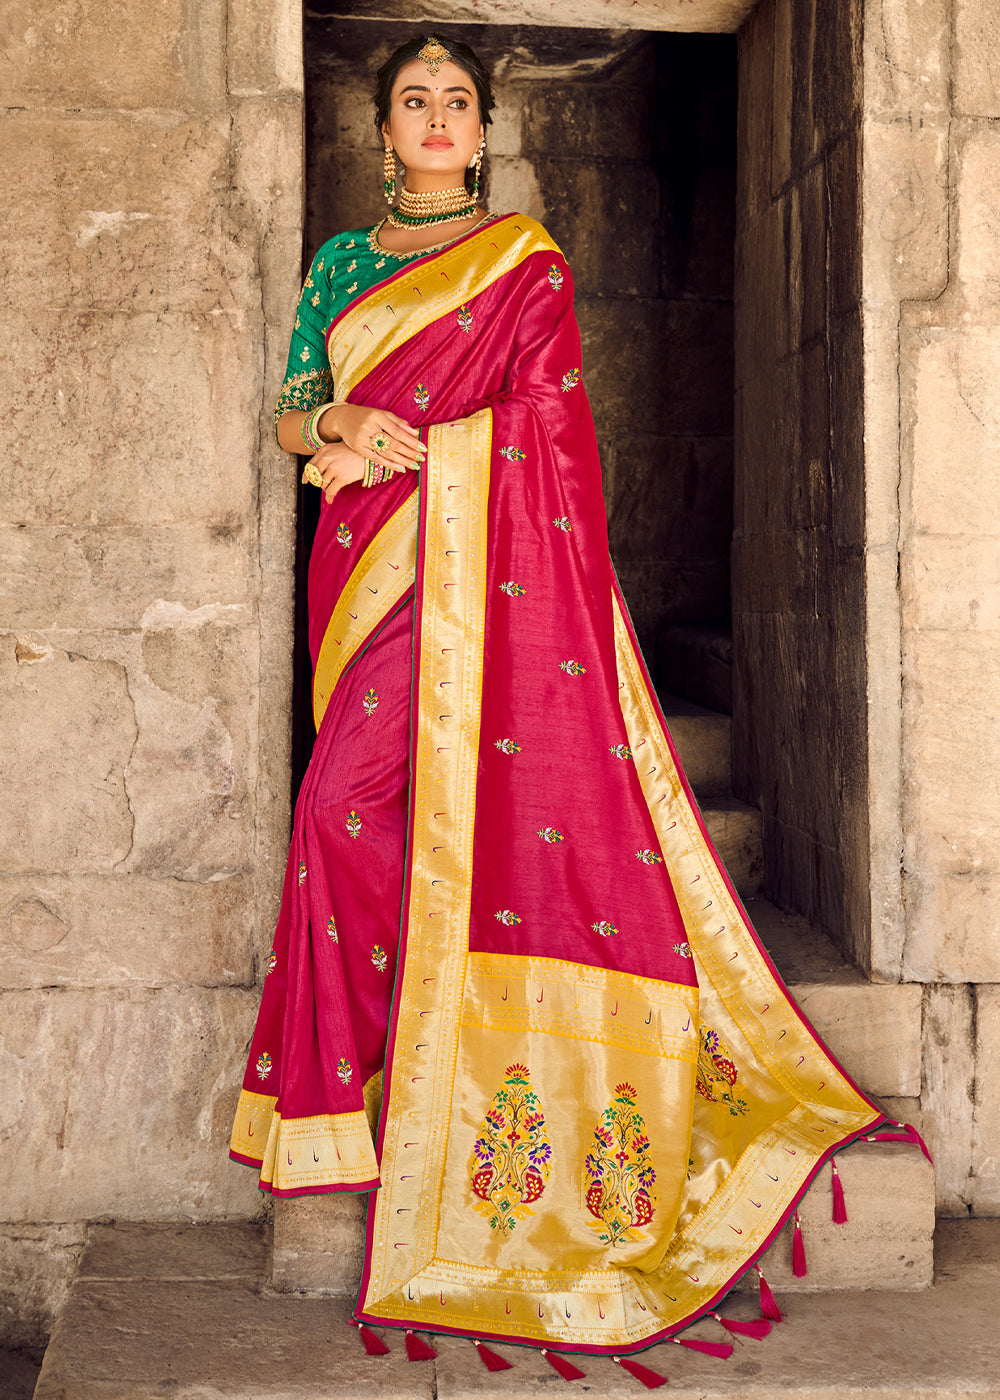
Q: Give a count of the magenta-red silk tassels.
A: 12